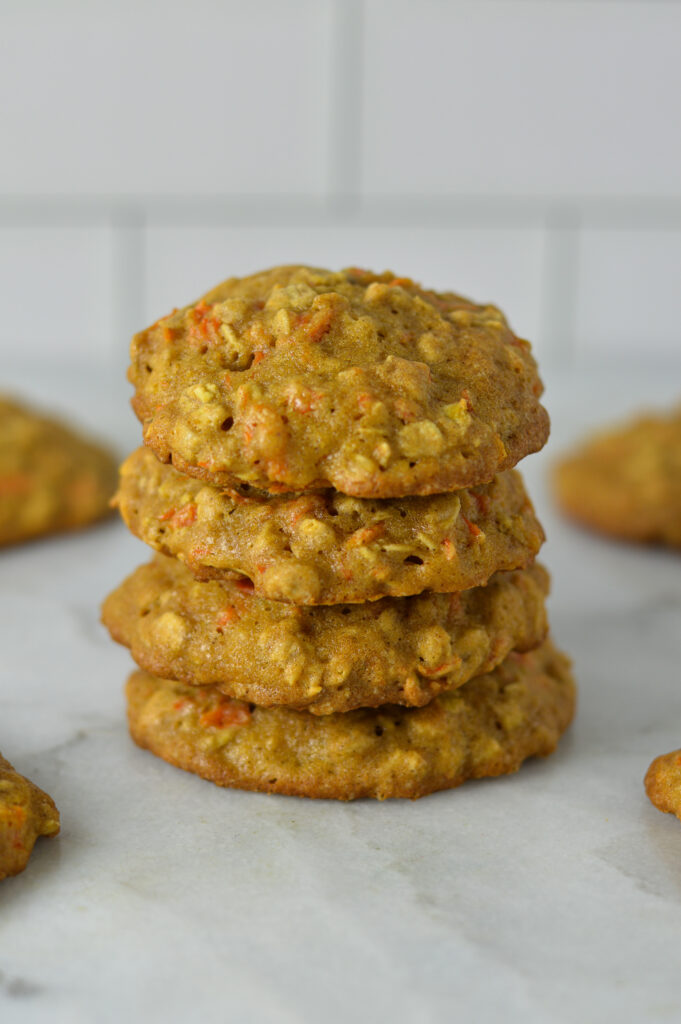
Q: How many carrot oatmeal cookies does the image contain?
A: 8